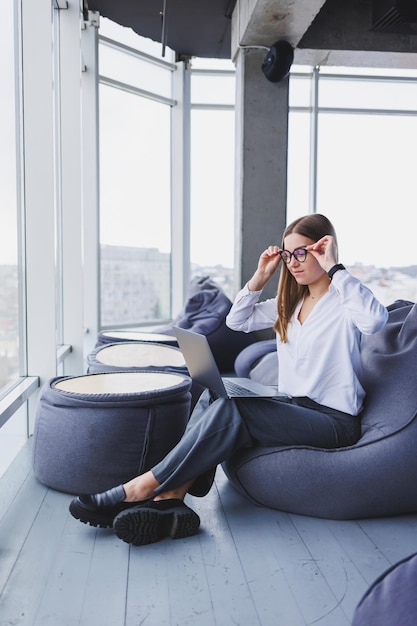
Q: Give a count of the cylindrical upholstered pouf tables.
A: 3